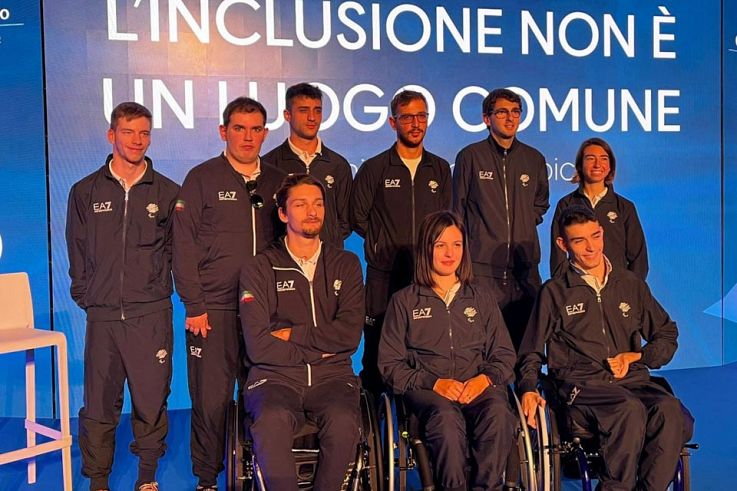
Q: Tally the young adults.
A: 9